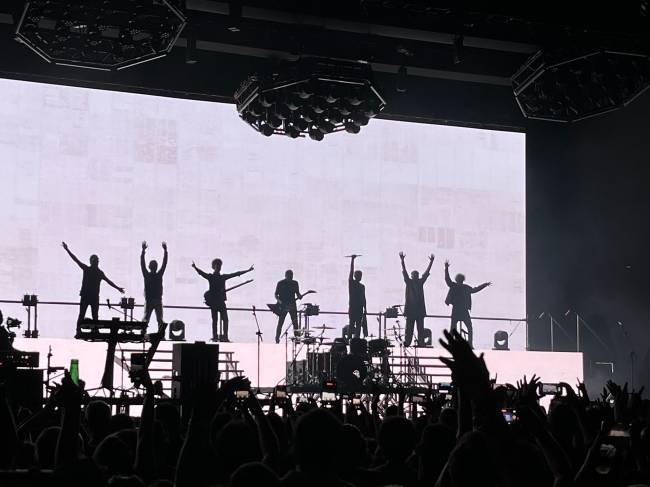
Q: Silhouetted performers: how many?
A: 7